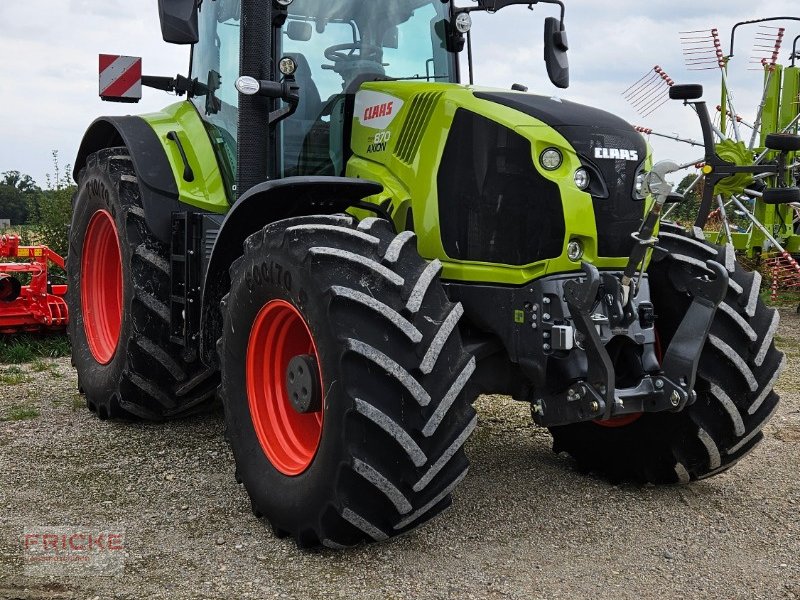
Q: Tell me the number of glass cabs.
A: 1